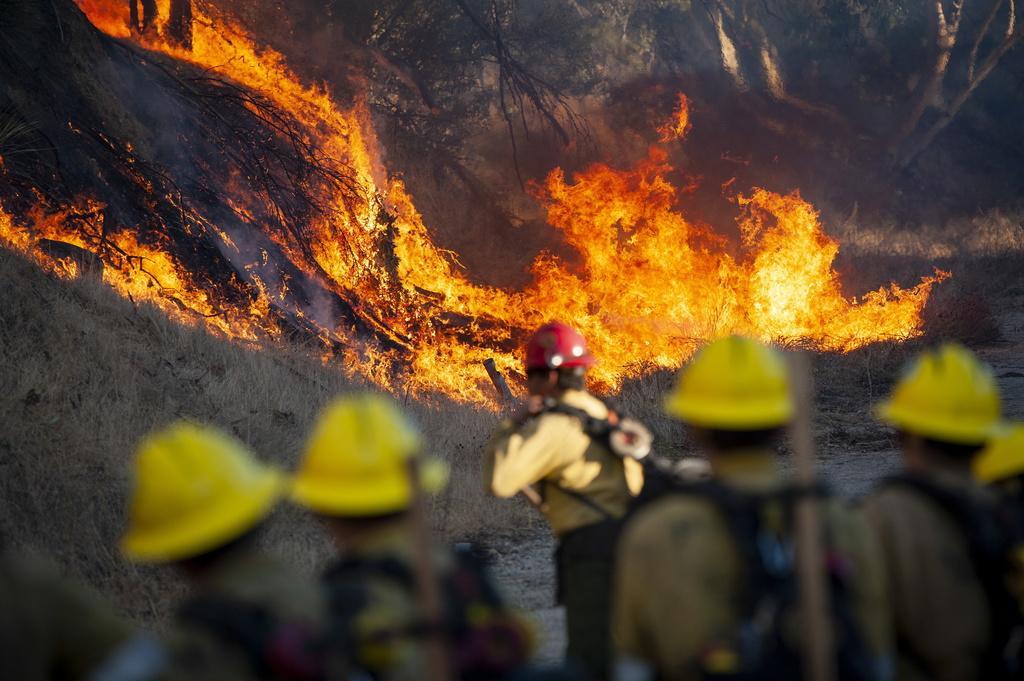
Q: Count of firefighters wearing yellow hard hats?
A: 5